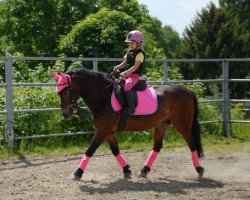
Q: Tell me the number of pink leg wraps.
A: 4